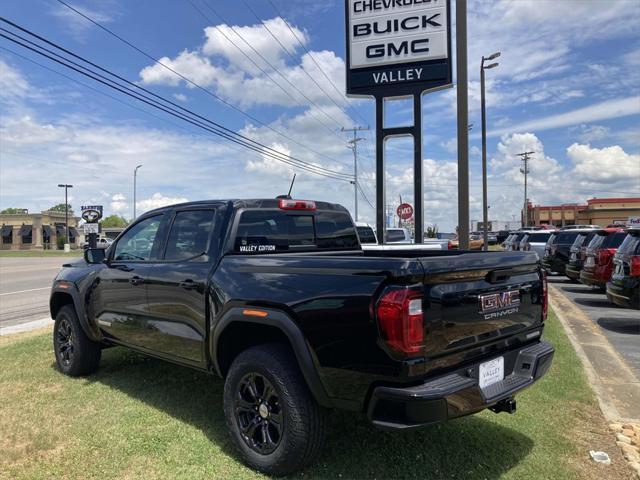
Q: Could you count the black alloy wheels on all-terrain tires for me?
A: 2